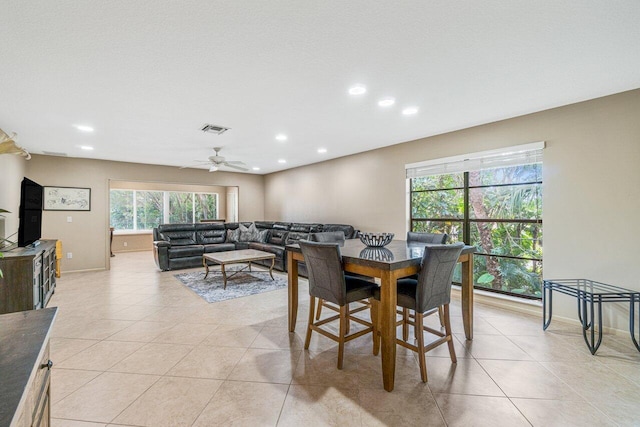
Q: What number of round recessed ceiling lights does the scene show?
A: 9